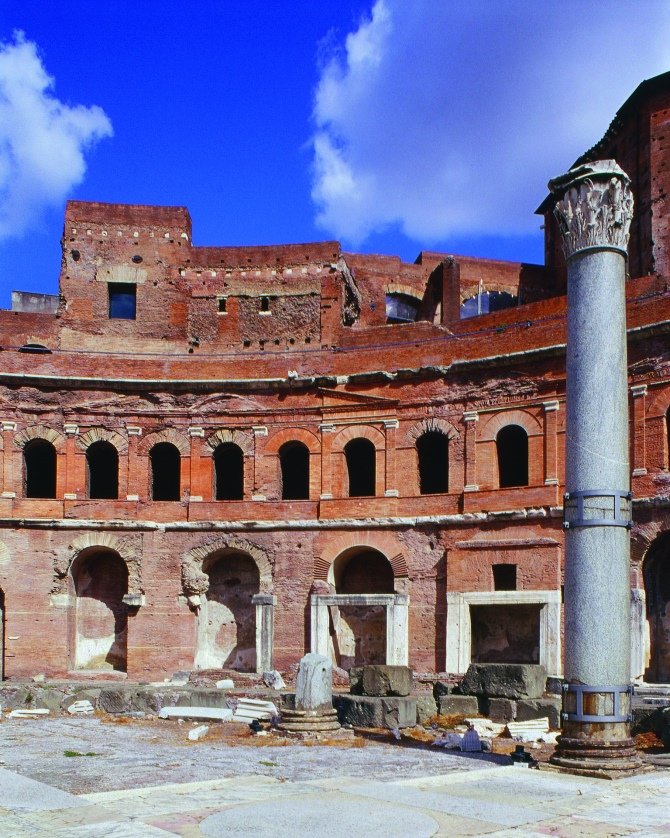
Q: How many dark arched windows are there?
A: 8